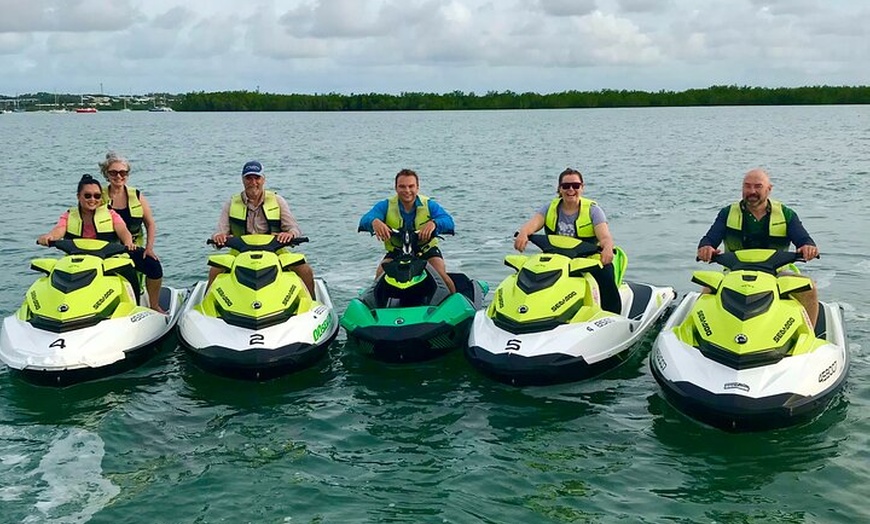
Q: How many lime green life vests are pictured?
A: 6